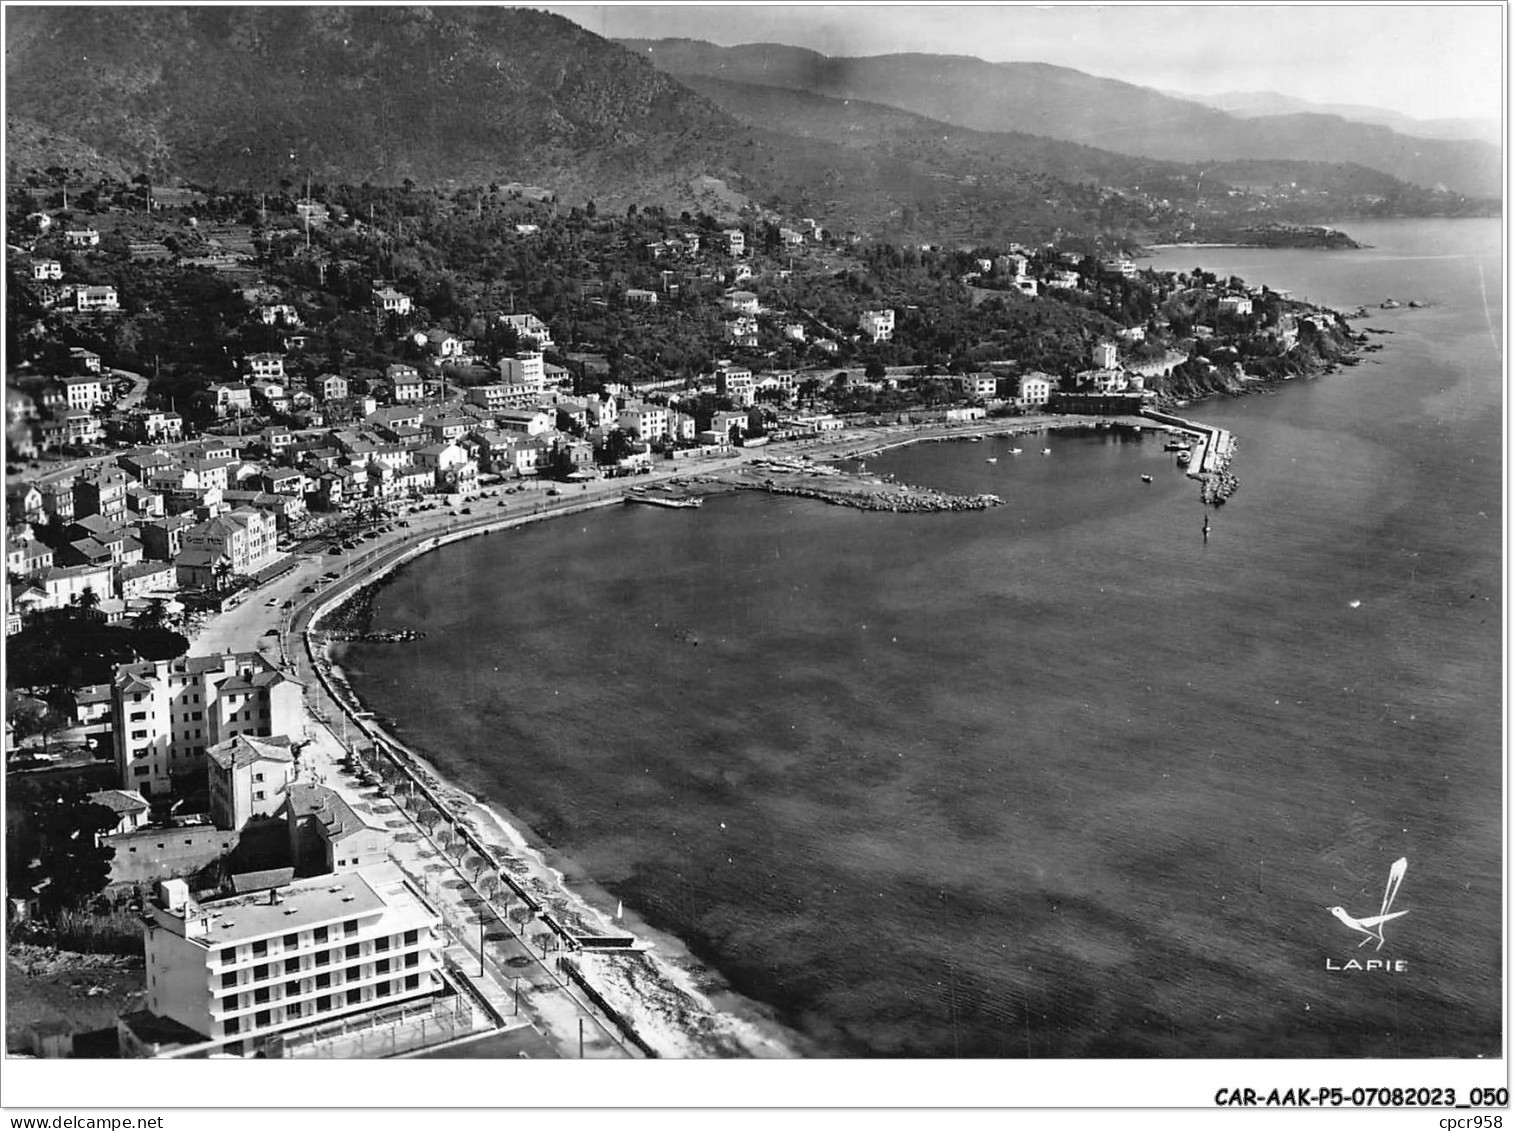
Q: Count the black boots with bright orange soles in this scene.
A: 0